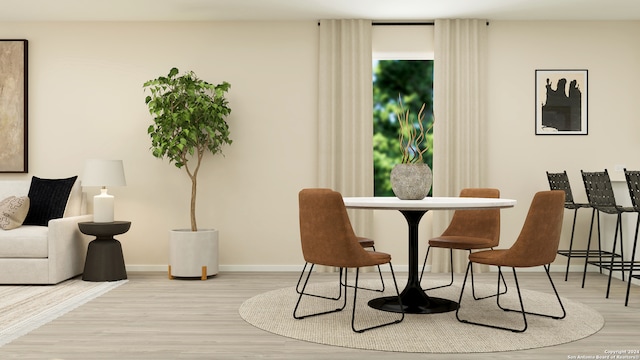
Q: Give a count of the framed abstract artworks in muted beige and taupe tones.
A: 1